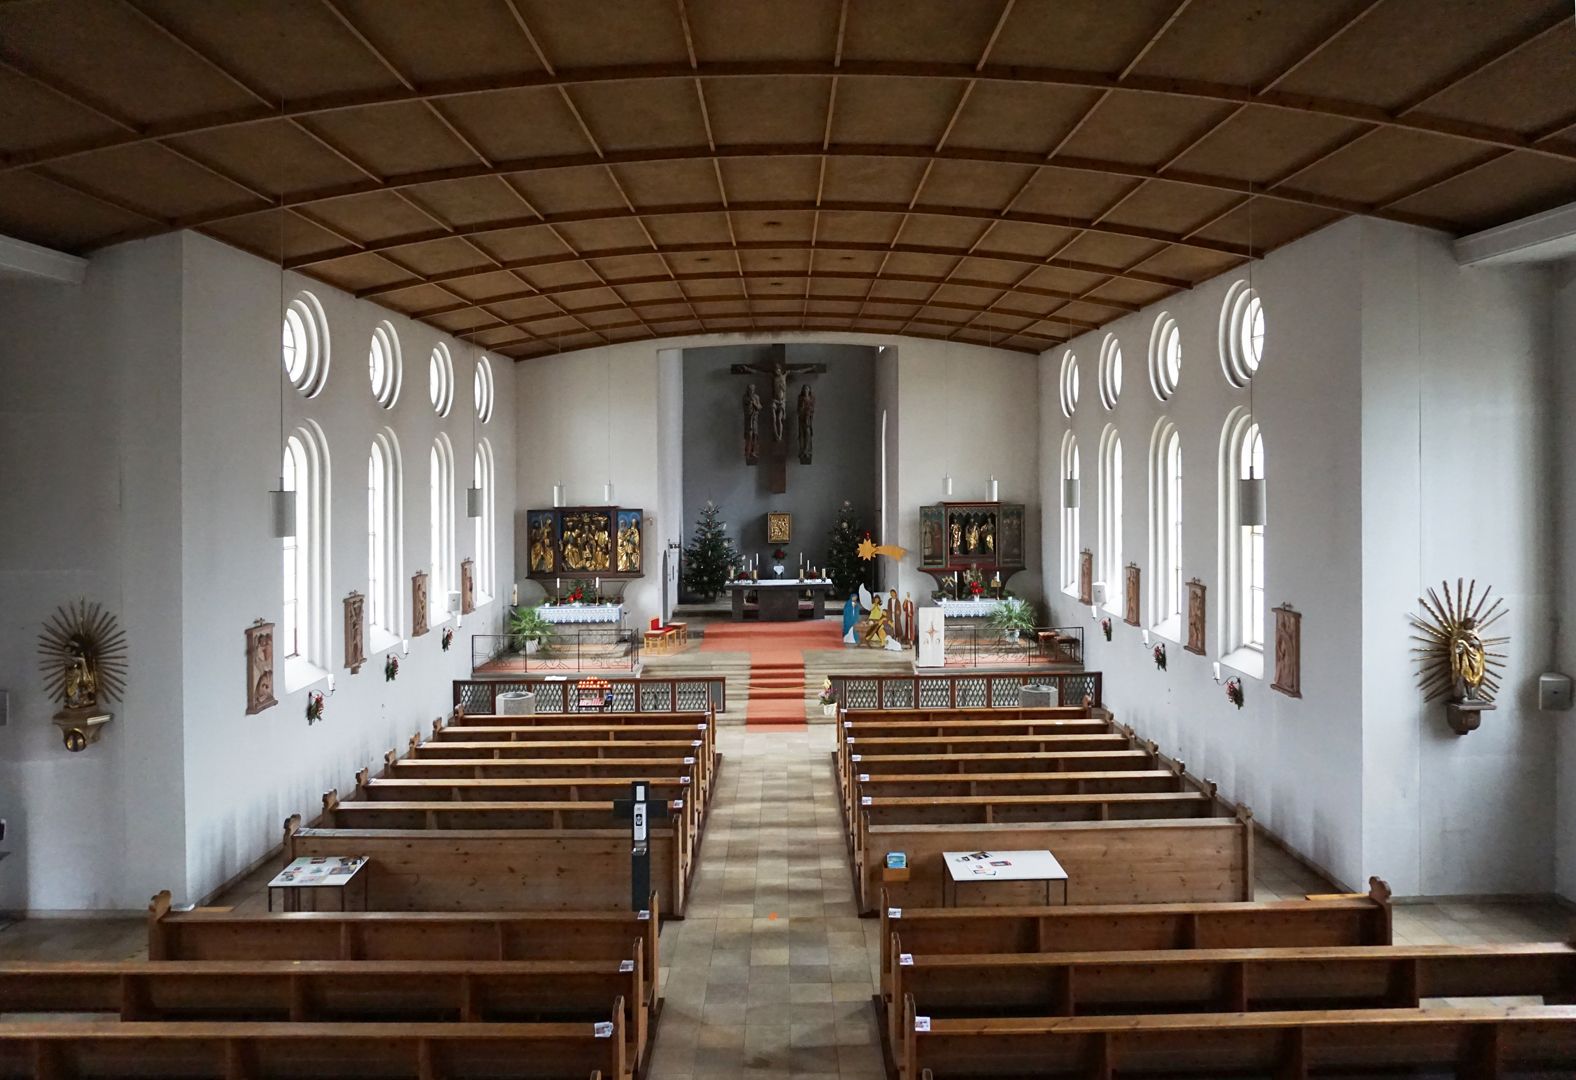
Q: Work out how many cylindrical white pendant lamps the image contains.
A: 8